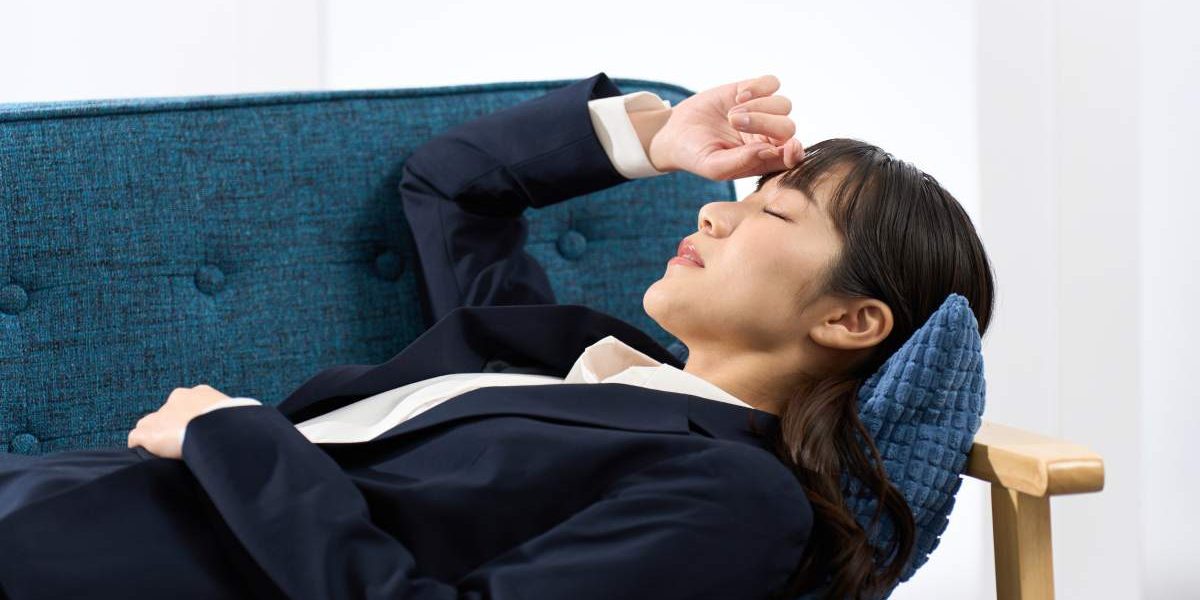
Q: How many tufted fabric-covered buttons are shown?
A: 5